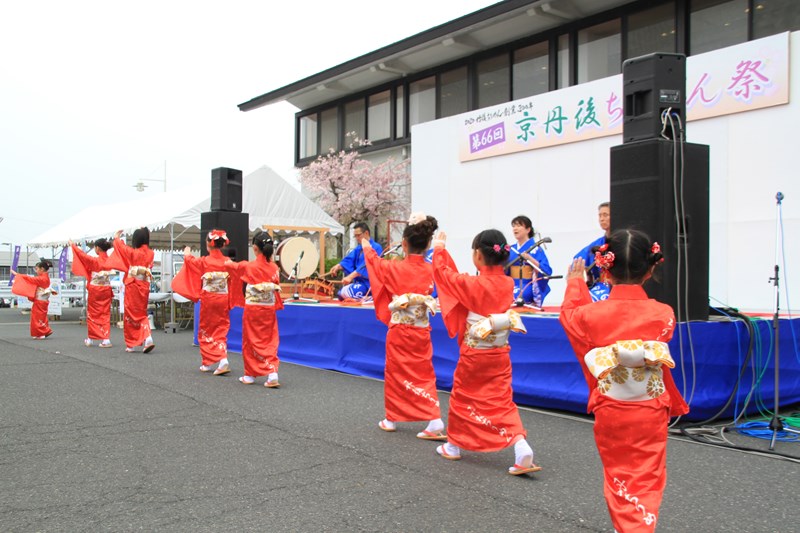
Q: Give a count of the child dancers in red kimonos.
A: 8